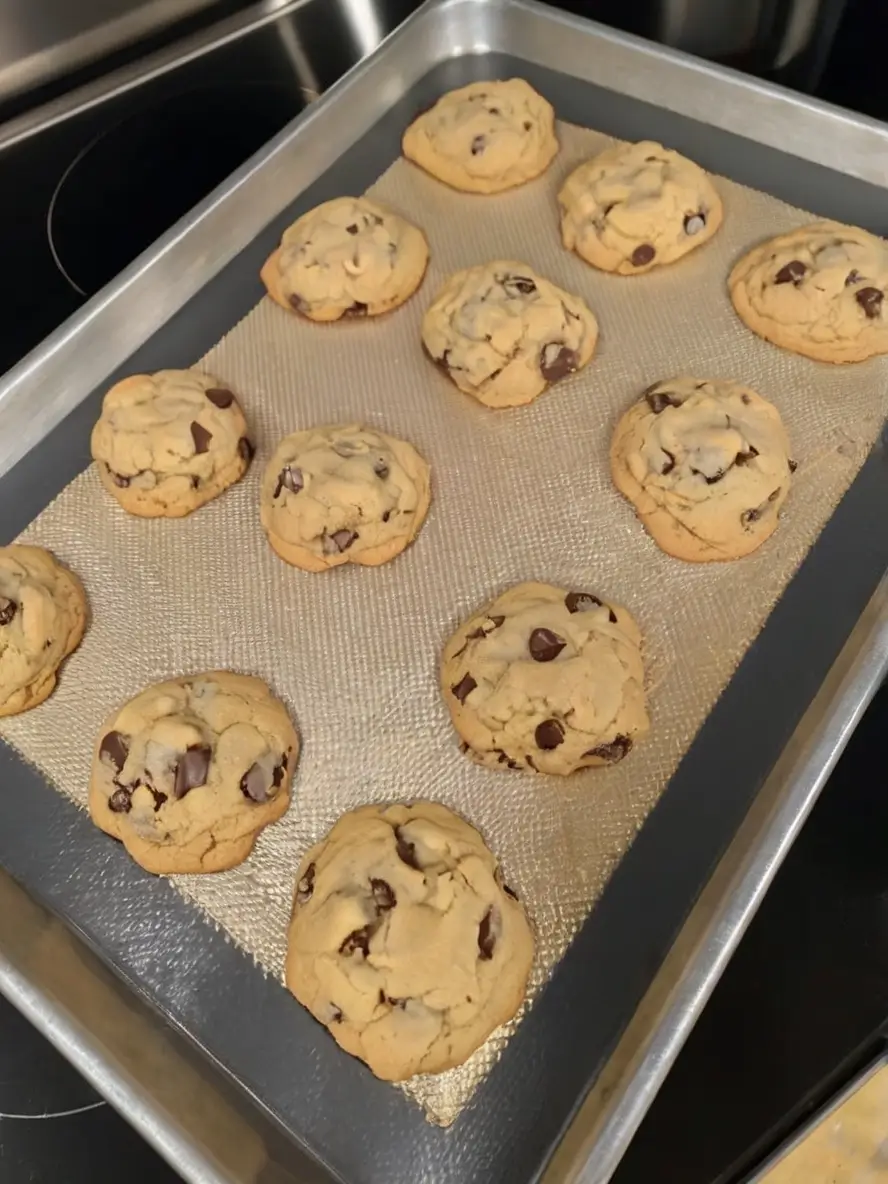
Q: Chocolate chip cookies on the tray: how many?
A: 12